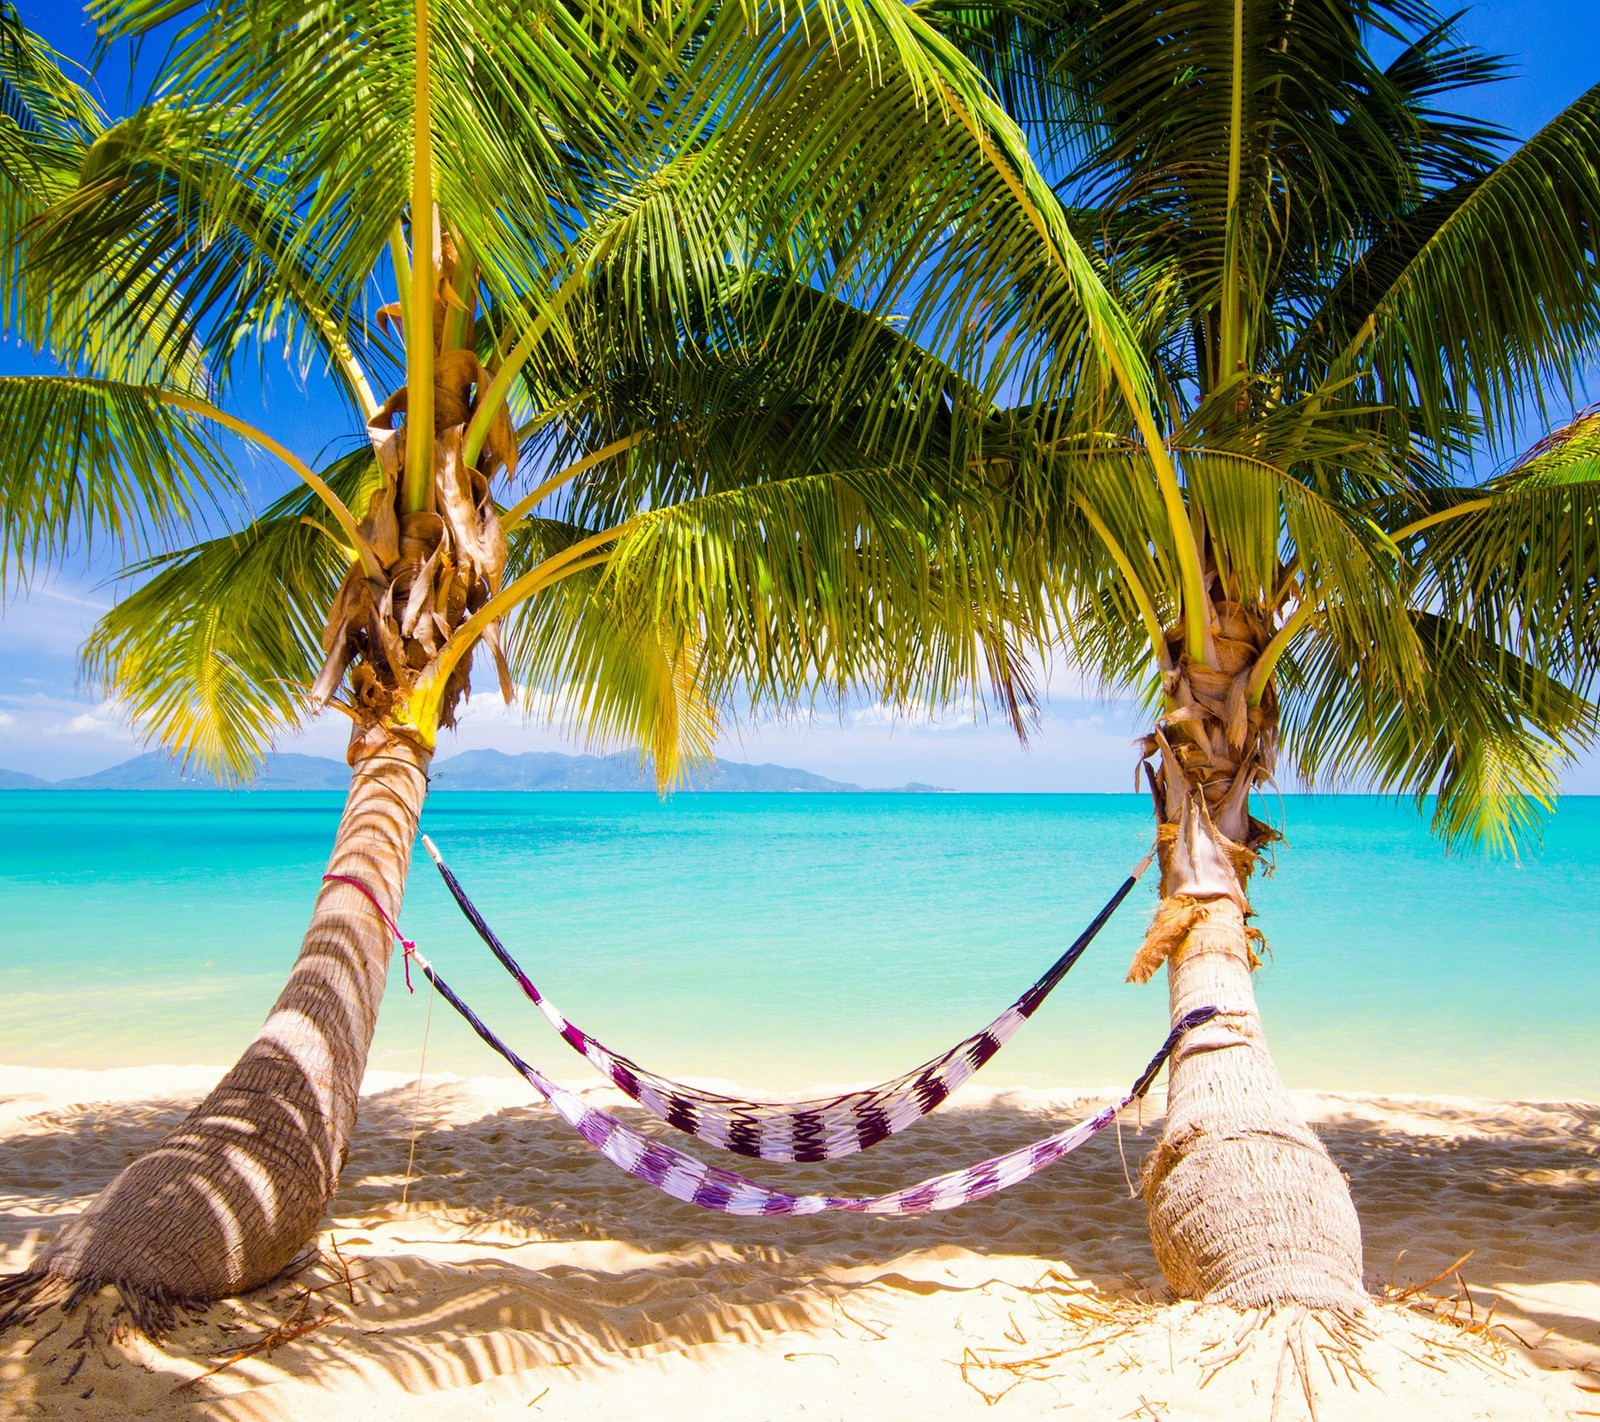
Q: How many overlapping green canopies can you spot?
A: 2